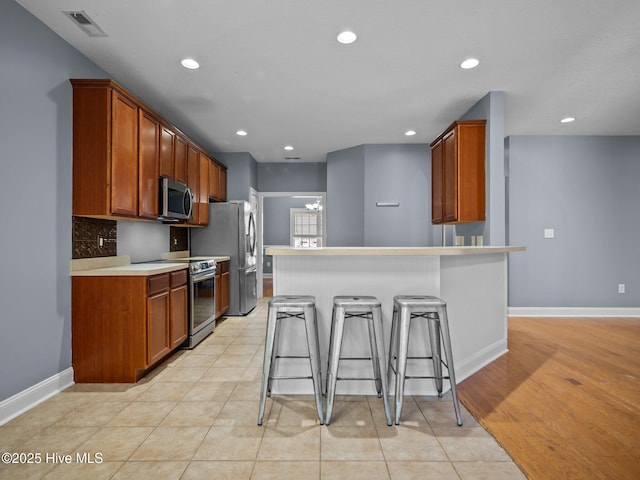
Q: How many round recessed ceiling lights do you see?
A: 7